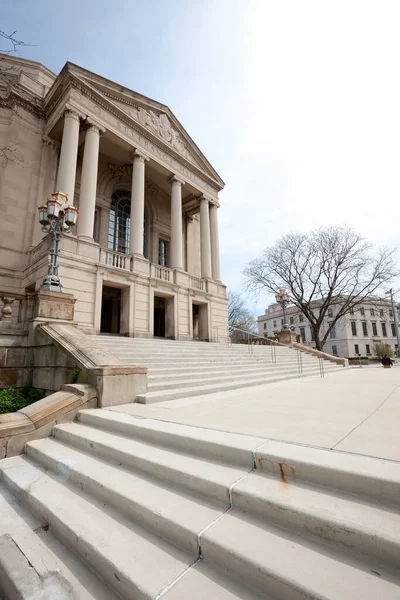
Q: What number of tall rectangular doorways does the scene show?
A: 3